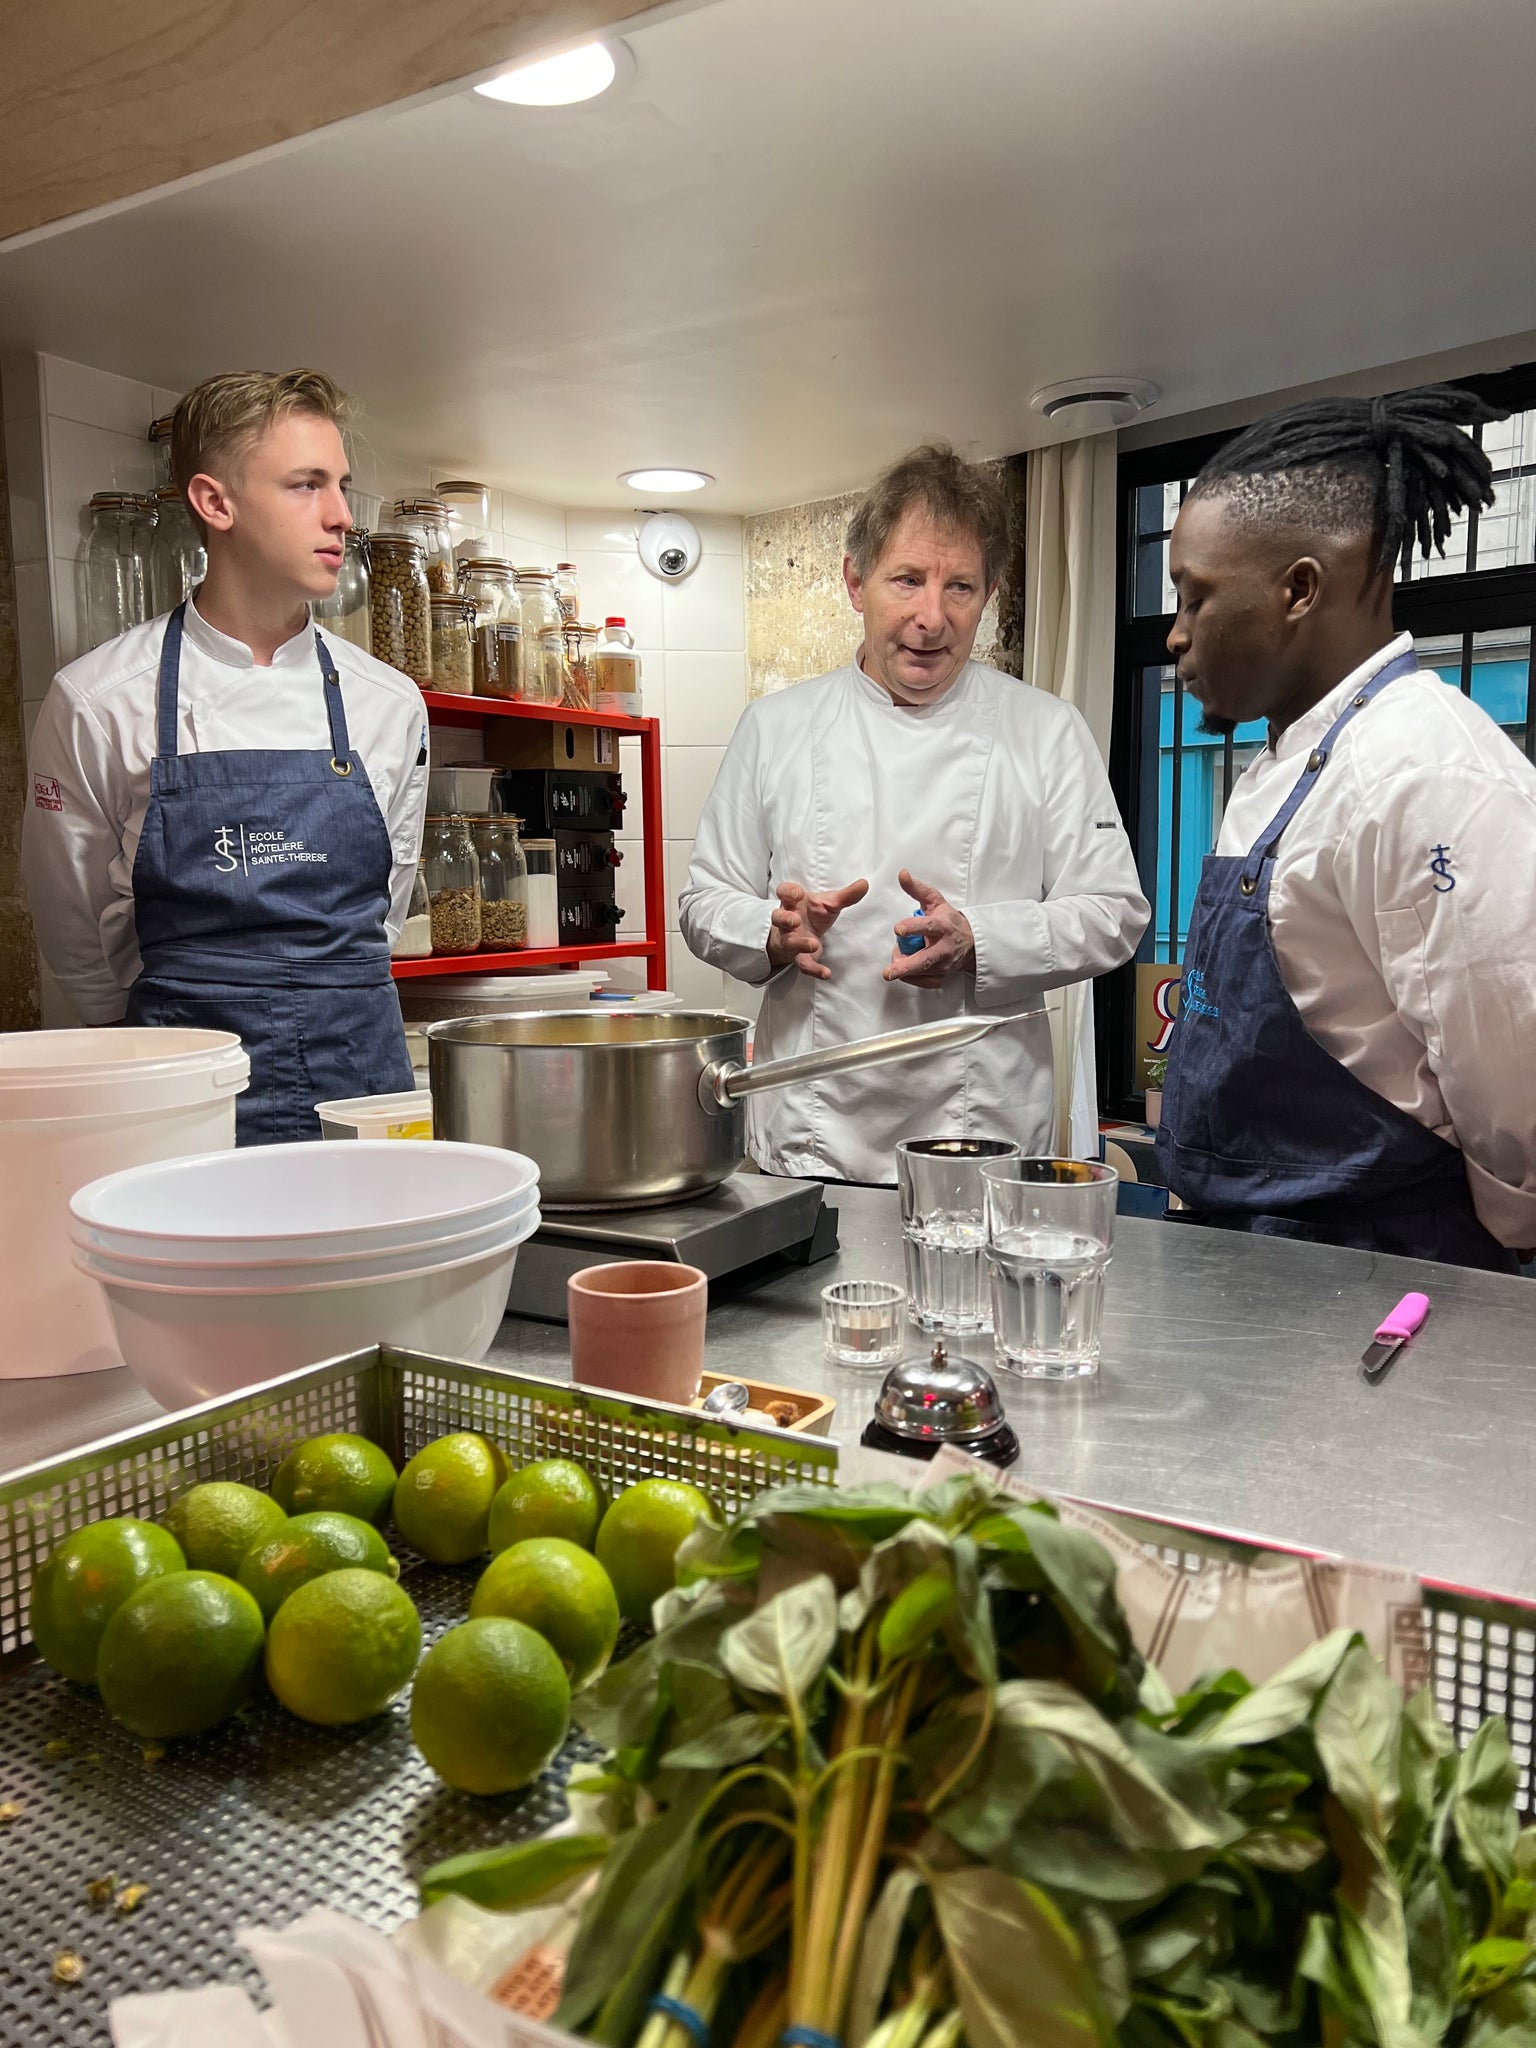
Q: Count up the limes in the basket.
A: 11